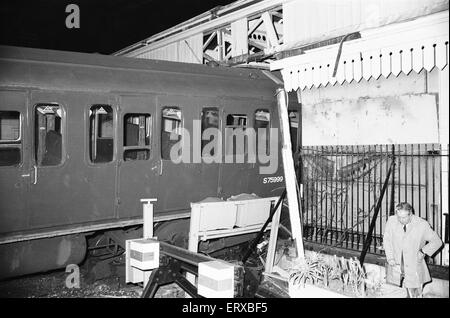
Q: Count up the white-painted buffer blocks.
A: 2